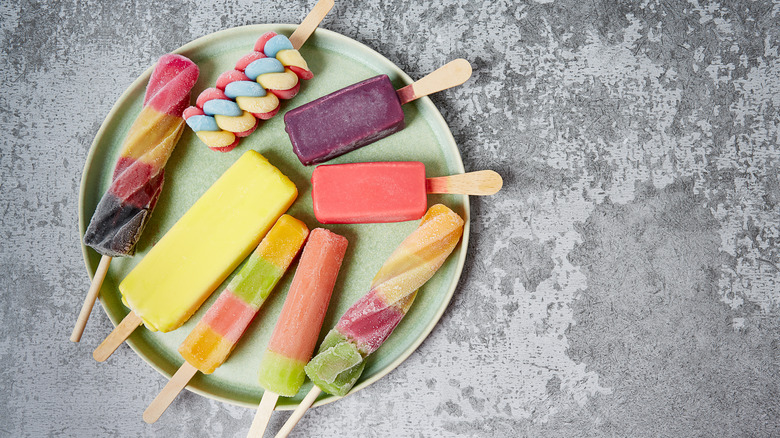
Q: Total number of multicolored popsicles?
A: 5